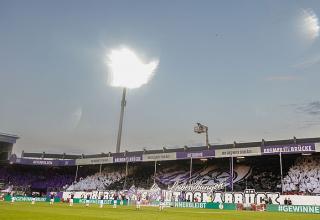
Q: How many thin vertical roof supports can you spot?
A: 7